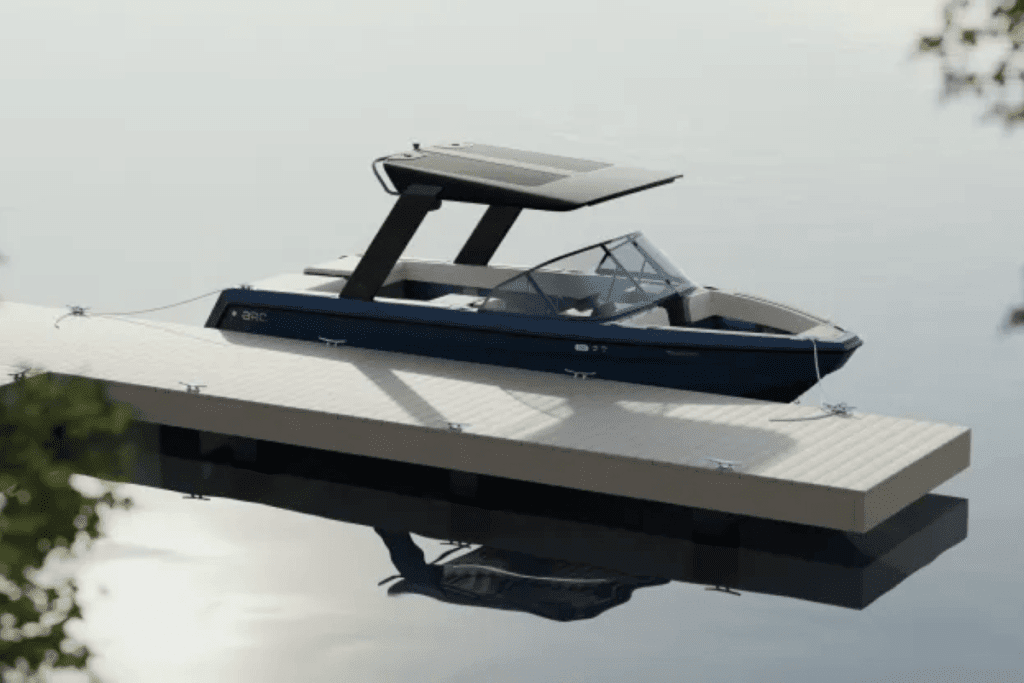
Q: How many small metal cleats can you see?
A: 8